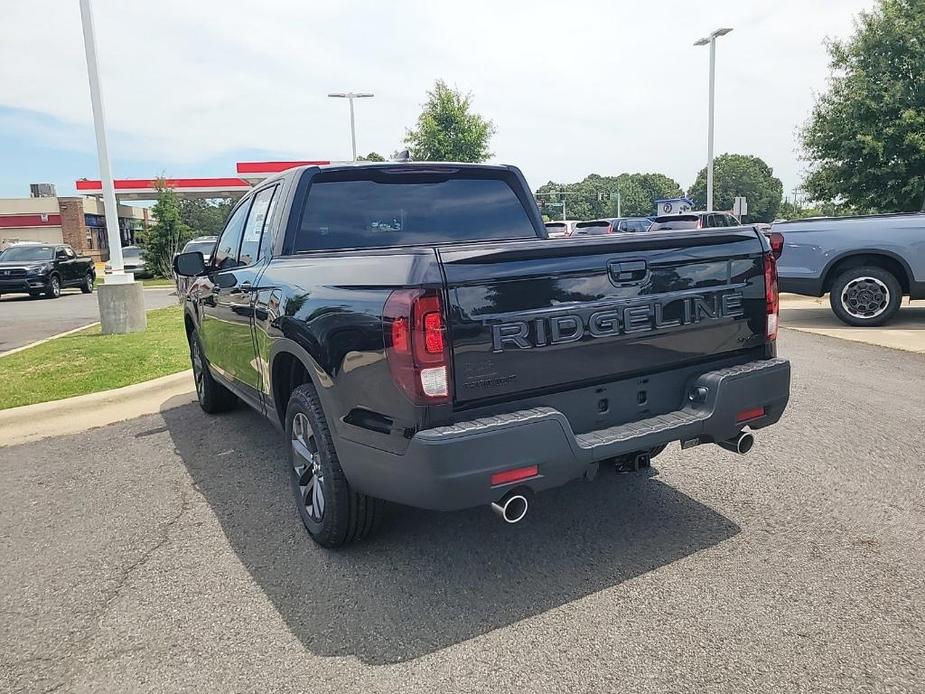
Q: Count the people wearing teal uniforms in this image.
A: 0